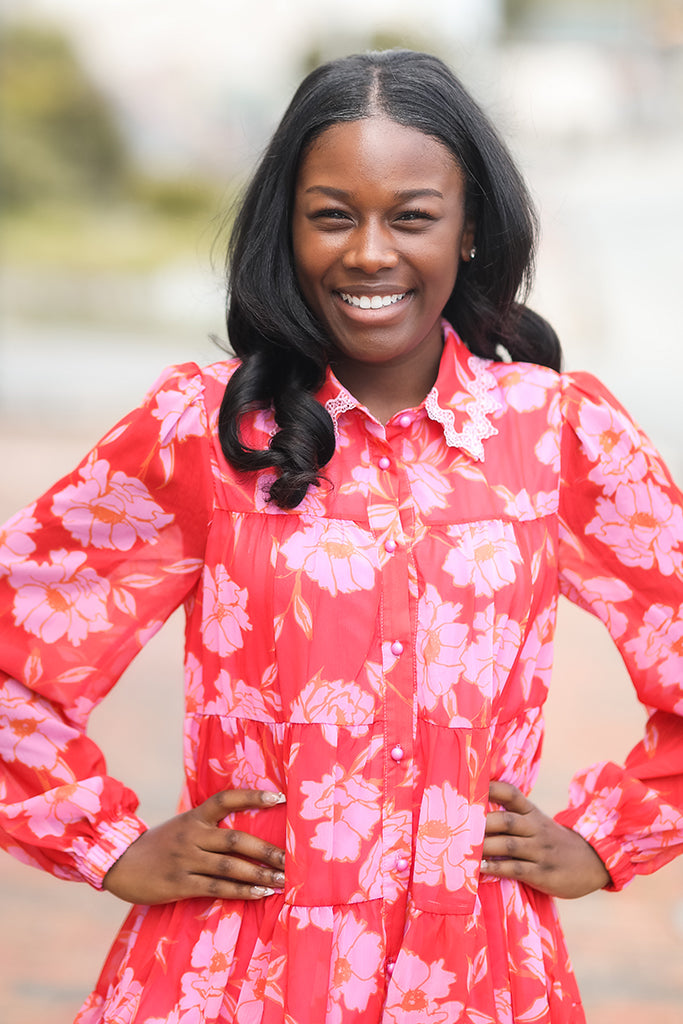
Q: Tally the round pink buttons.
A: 7